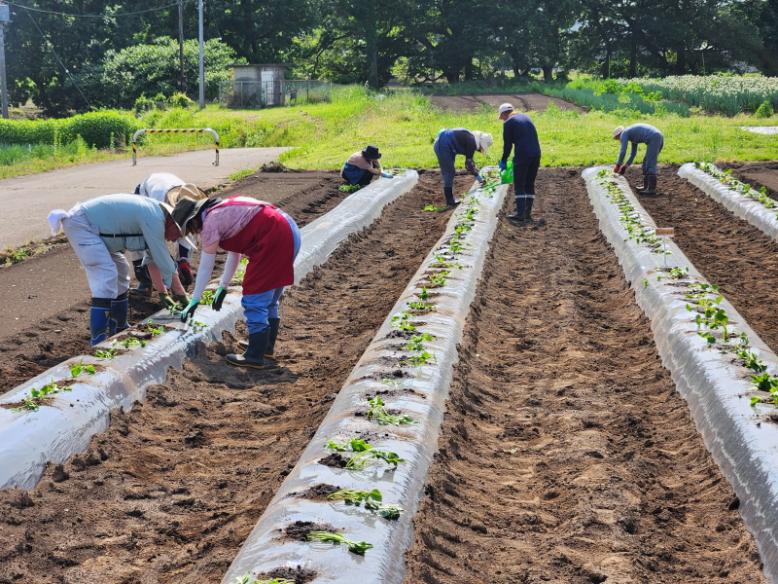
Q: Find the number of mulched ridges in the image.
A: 4